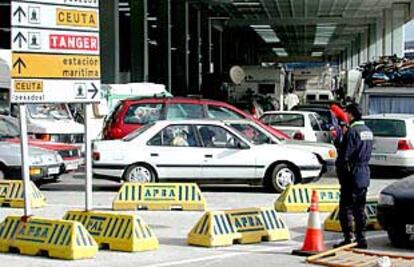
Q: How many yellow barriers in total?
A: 7